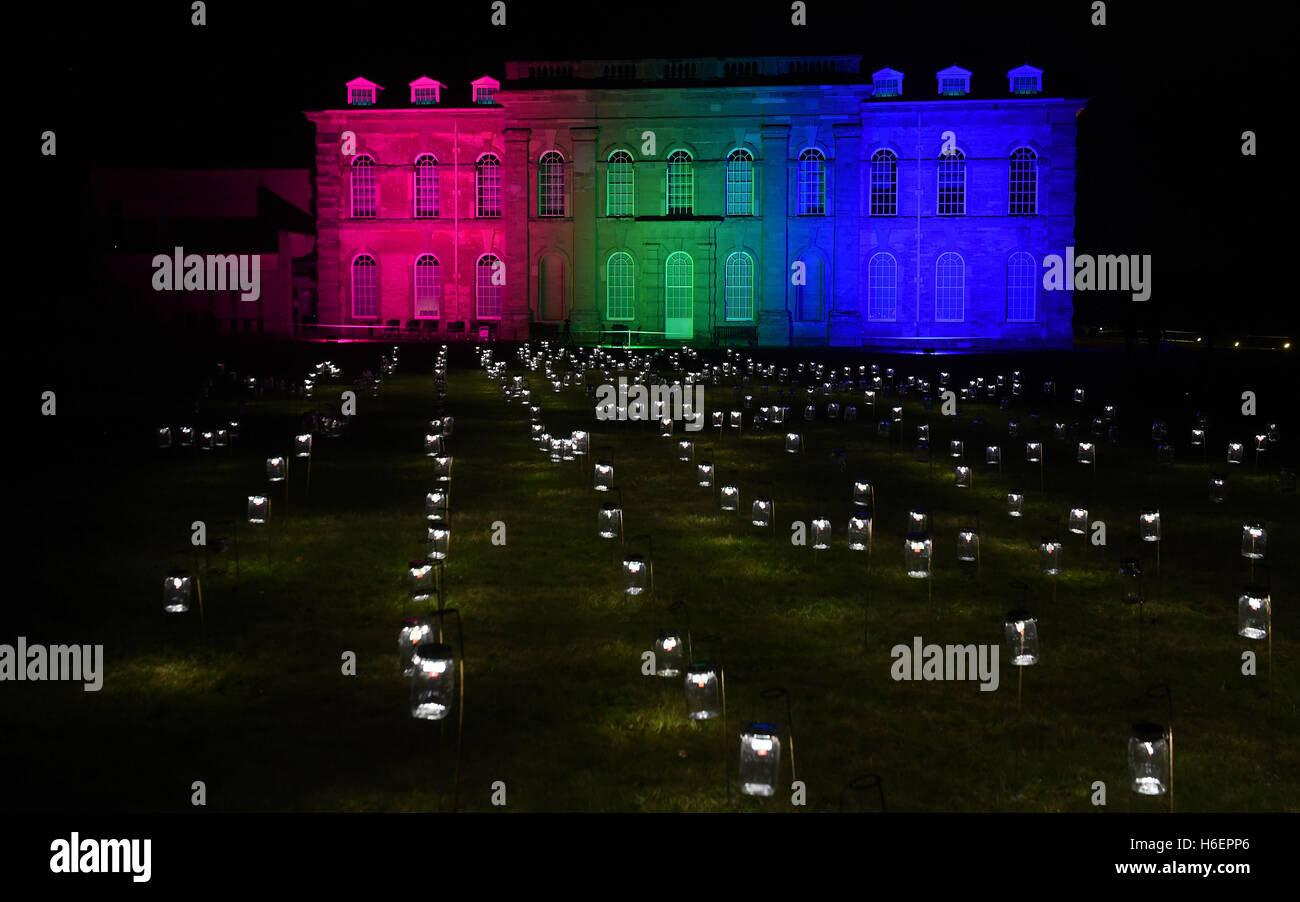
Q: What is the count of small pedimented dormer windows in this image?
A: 6